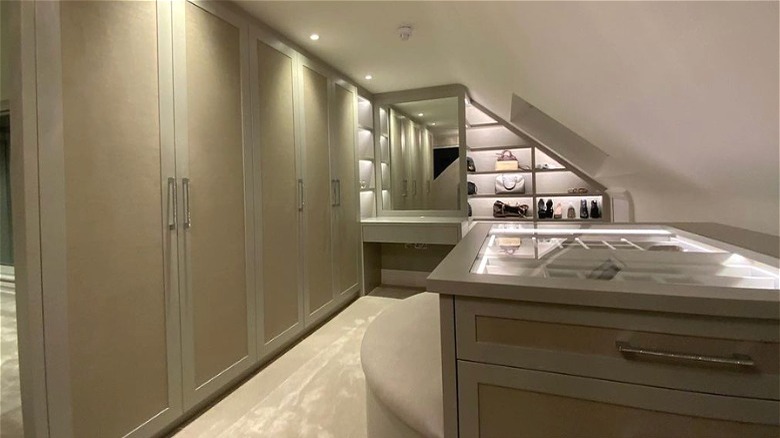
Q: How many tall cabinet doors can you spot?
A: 5